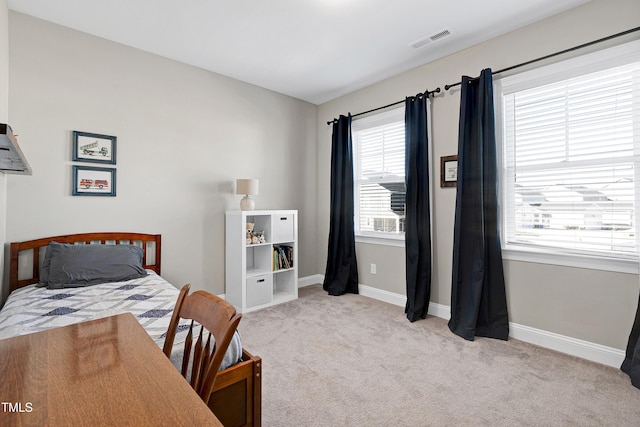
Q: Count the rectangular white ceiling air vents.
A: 1